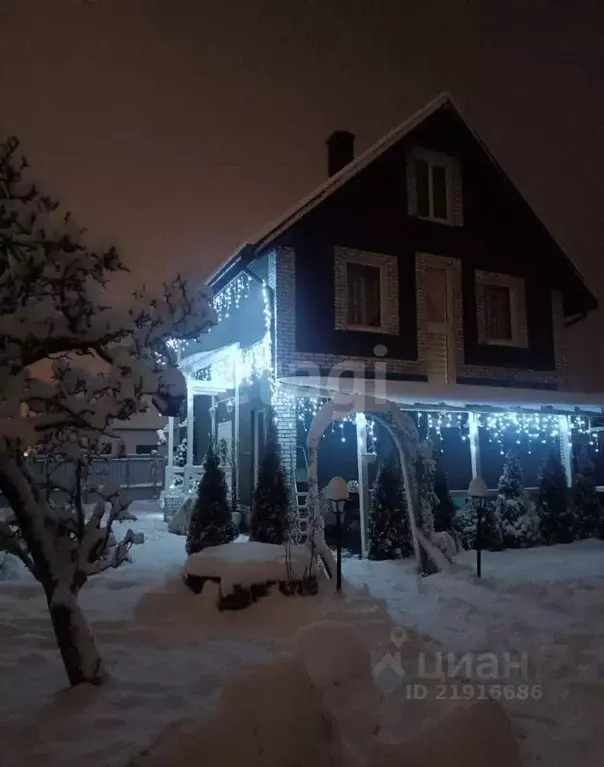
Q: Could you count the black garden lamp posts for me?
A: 2